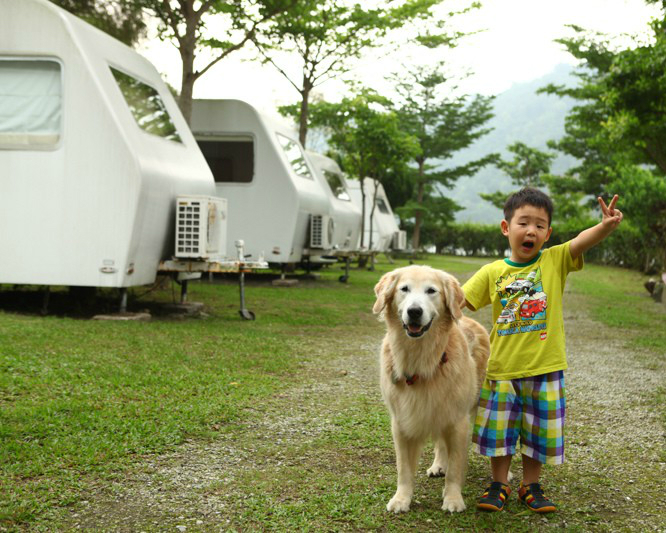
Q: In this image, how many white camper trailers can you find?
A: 4